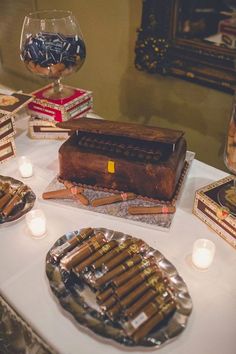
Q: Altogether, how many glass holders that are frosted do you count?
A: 3